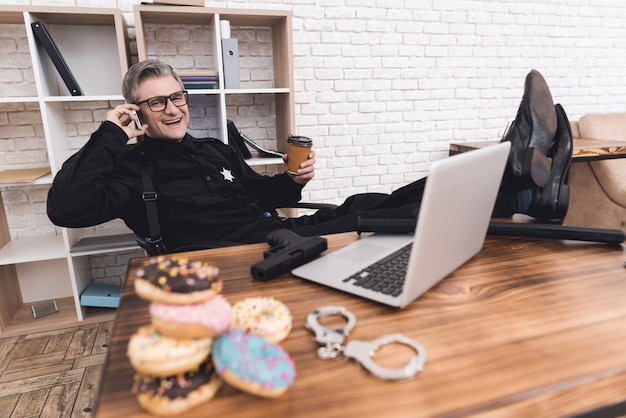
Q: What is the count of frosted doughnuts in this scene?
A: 6